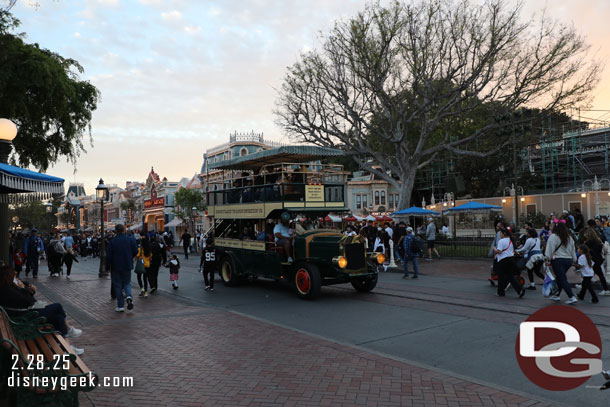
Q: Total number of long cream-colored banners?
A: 2